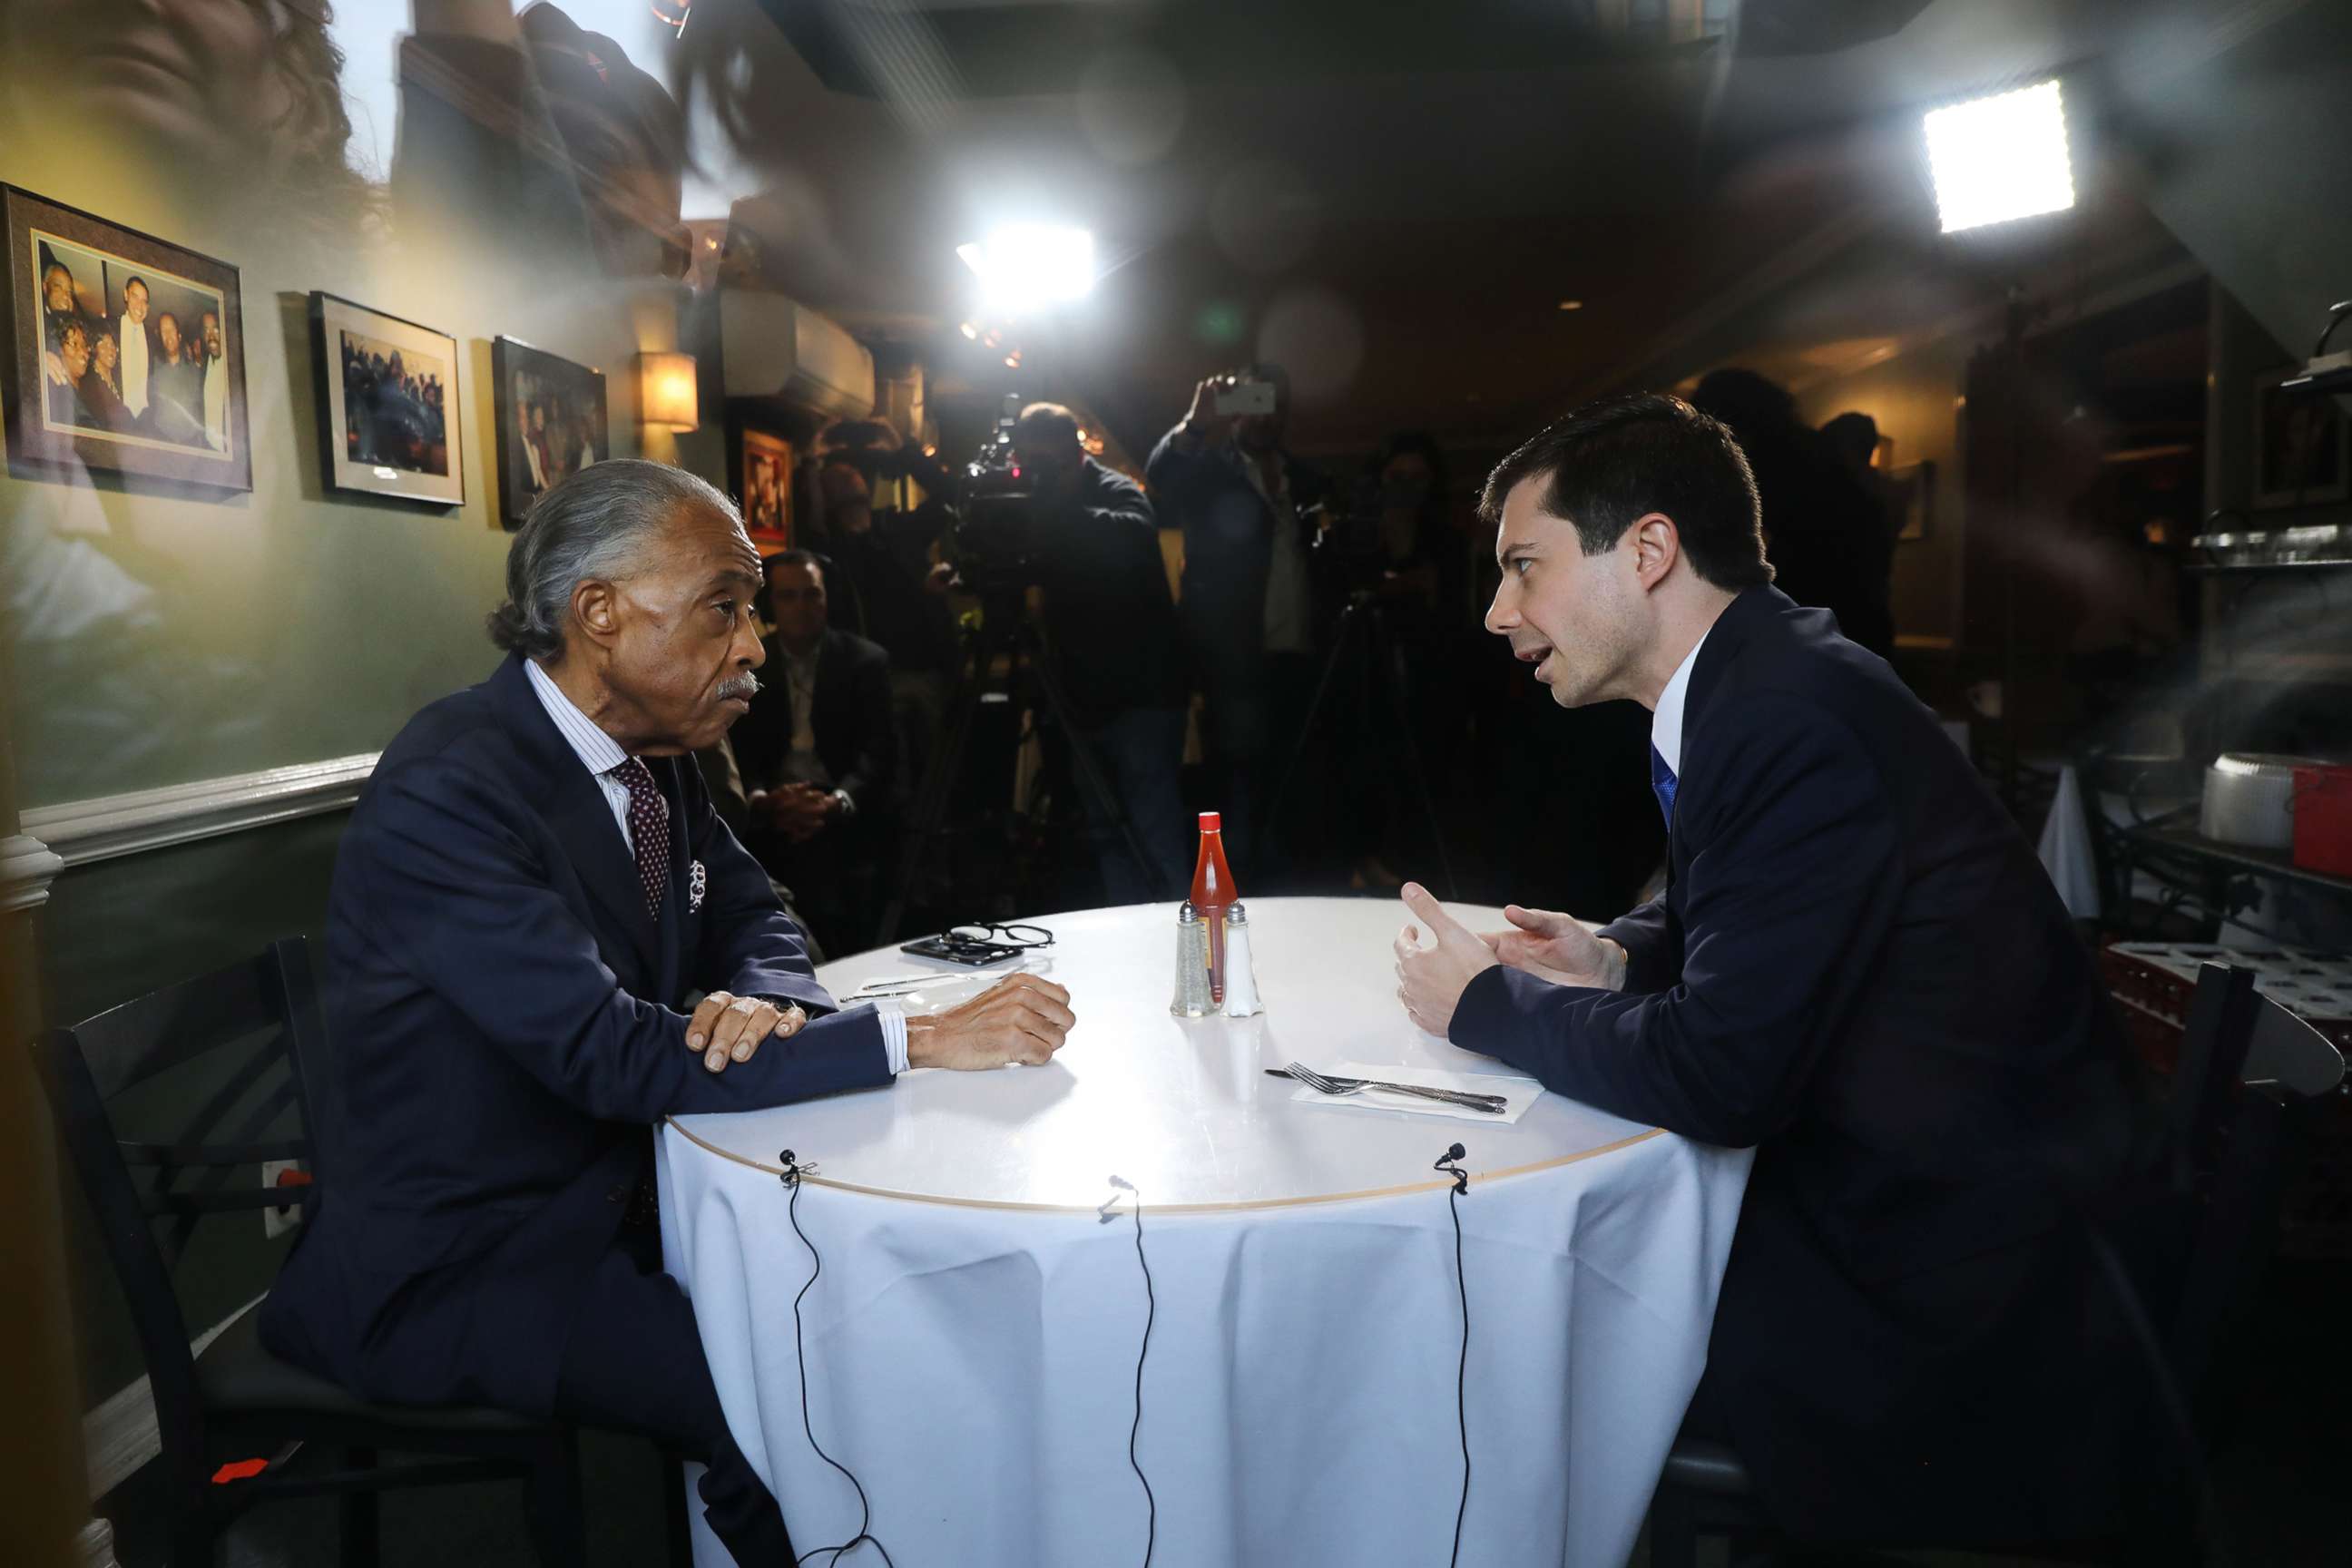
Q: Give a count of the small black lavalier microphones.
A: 3